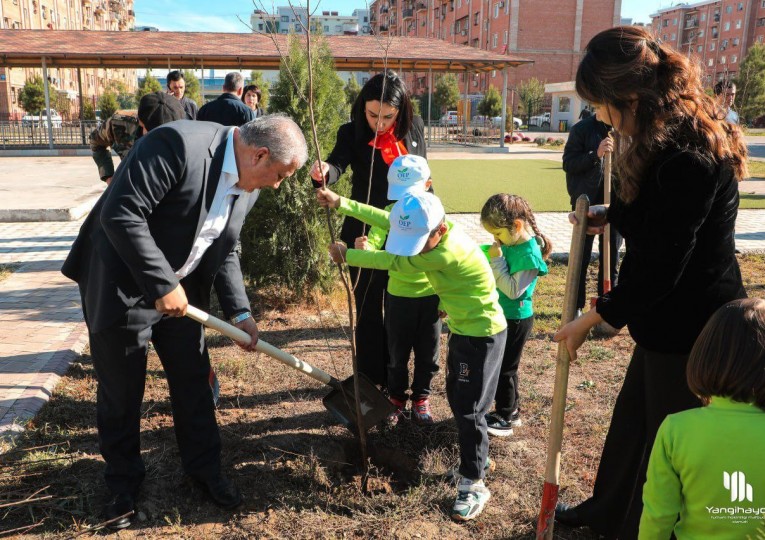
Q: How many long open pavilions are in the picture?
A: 1